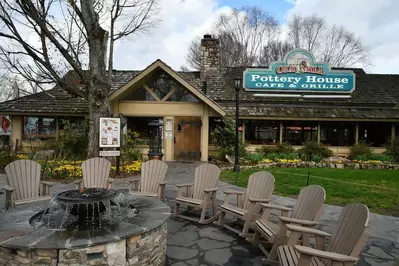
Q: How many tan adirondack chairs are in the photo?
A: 7